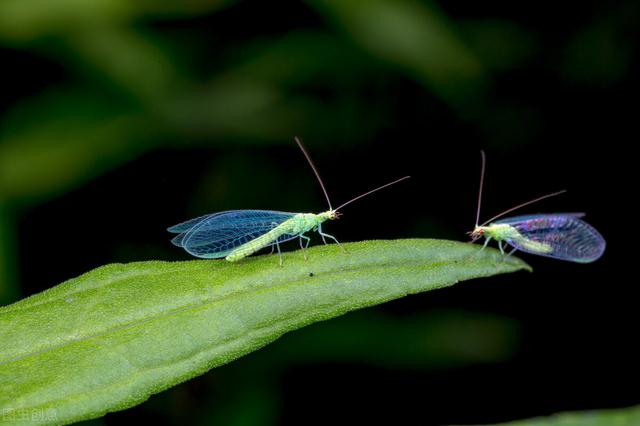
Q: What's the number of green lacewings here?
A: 2